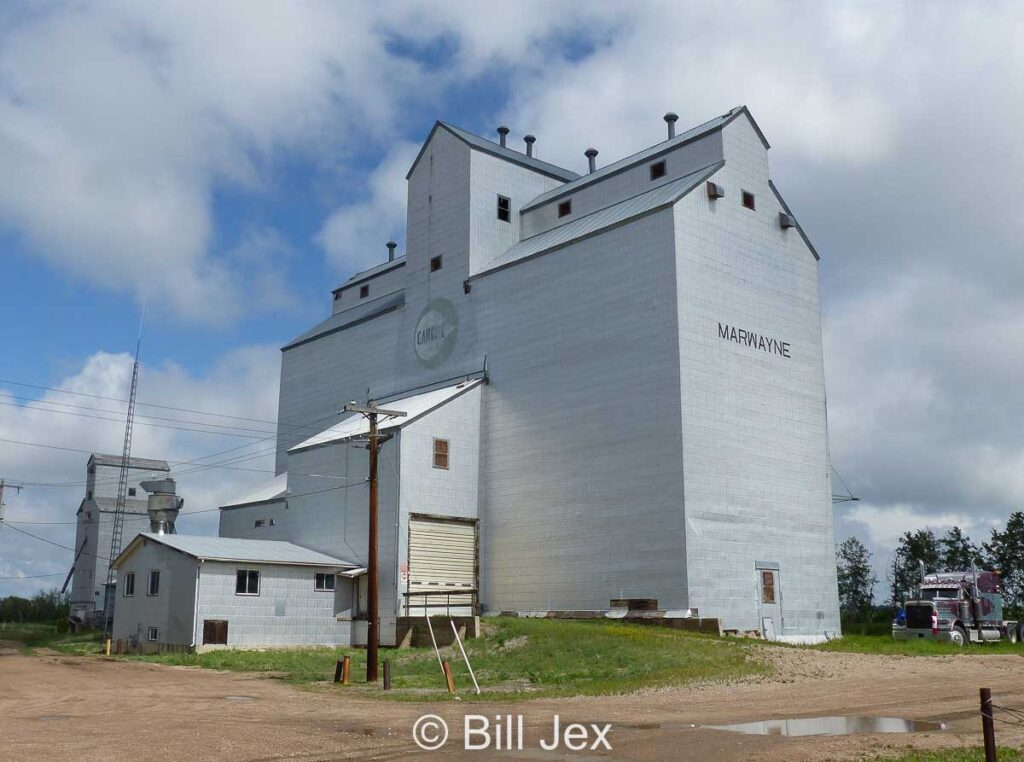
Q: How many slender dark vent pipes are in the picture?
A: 5